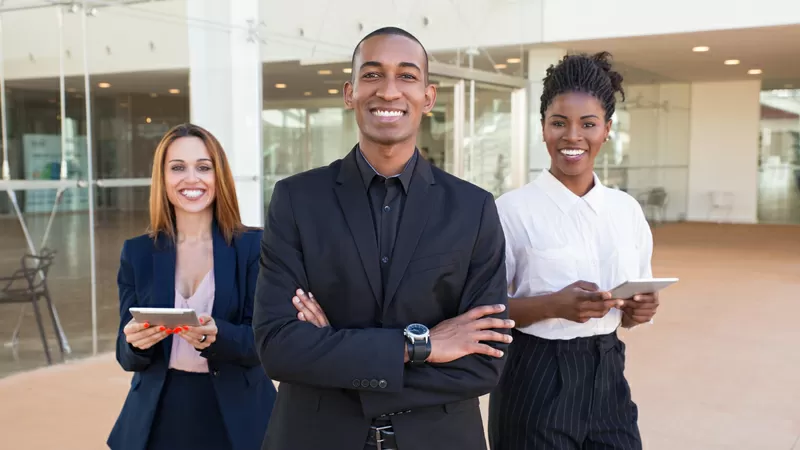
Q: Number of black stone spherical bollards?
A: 0